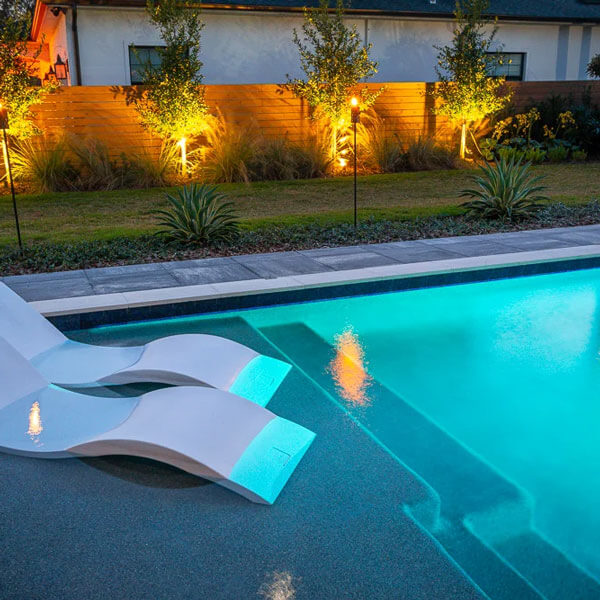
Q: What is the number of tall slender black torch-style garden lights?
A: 2